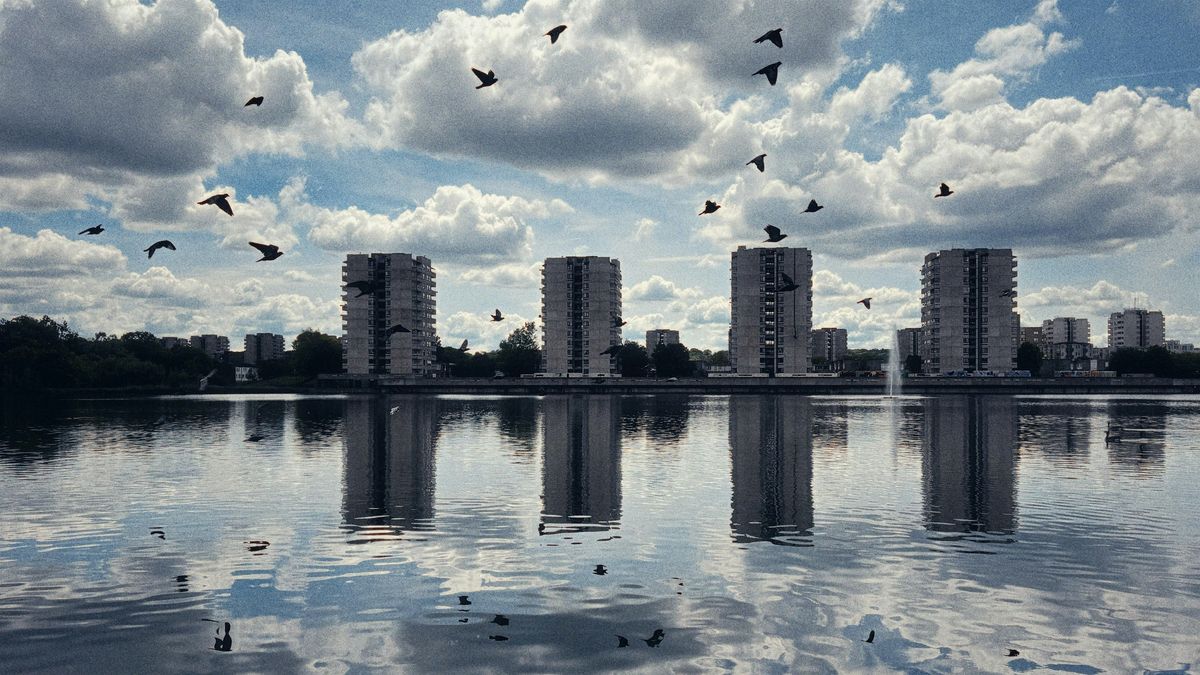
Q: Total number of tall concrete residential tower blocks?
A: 4